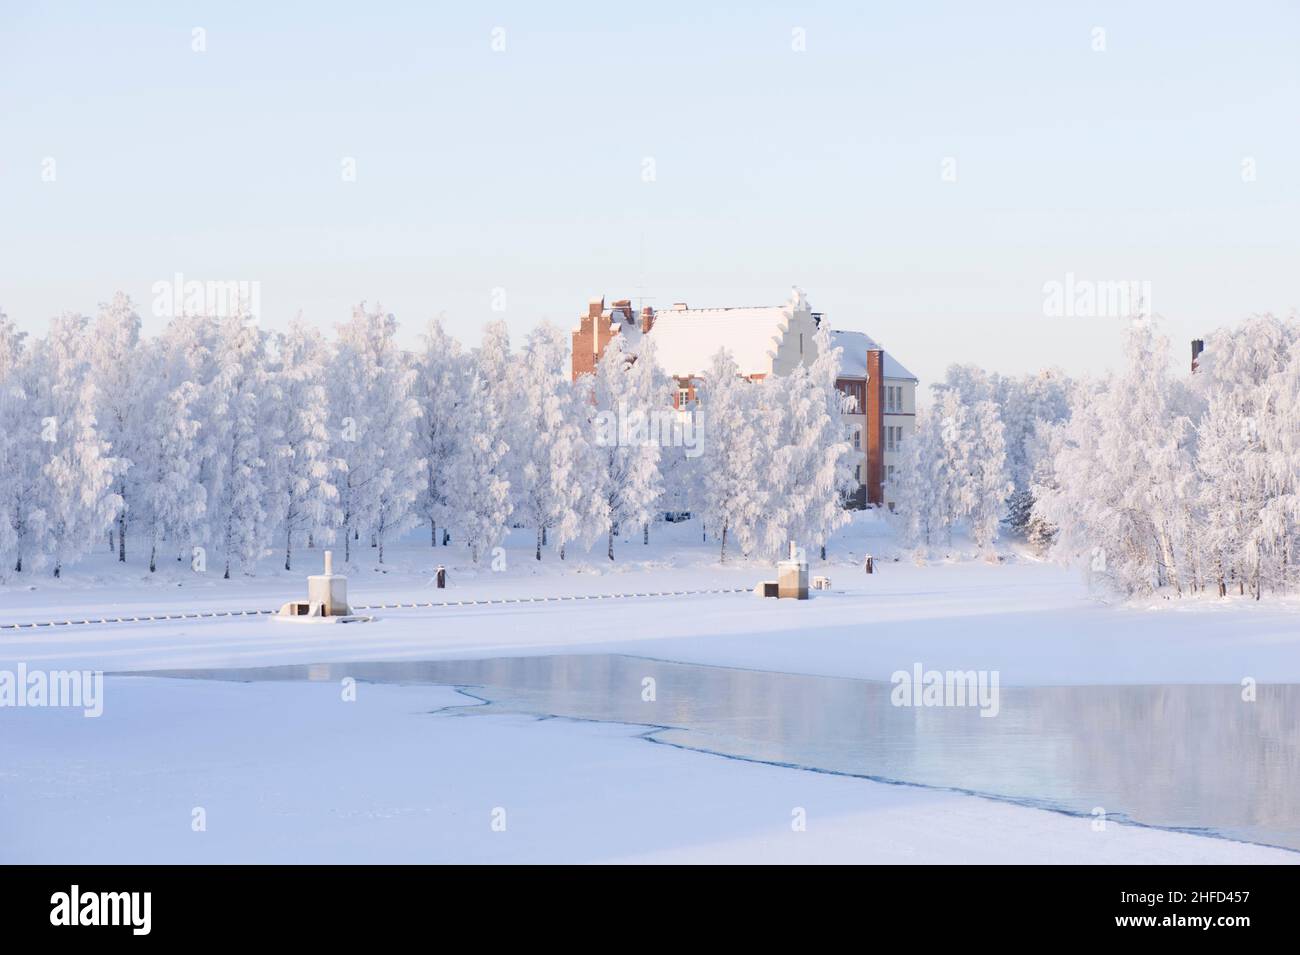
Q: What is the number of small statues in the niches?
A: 0